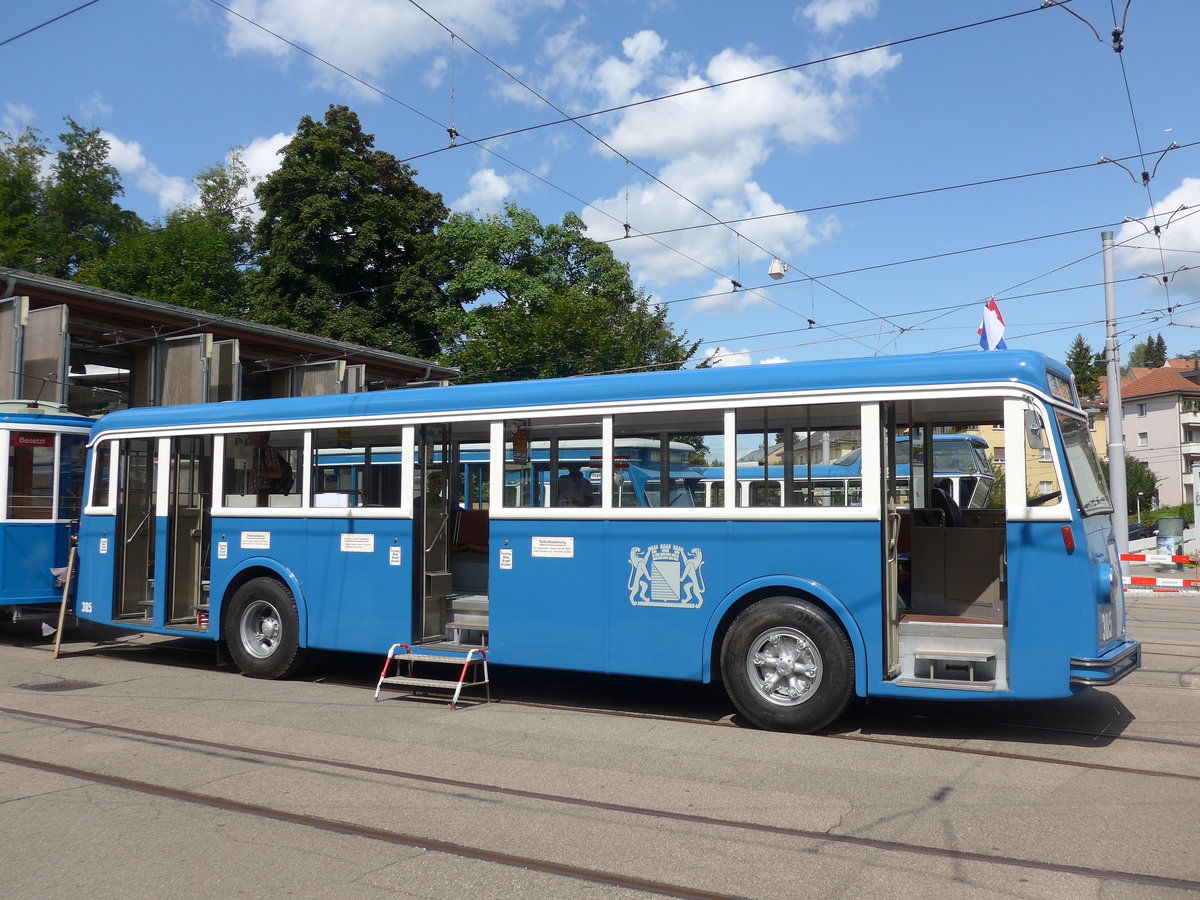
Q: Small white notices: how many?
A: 7